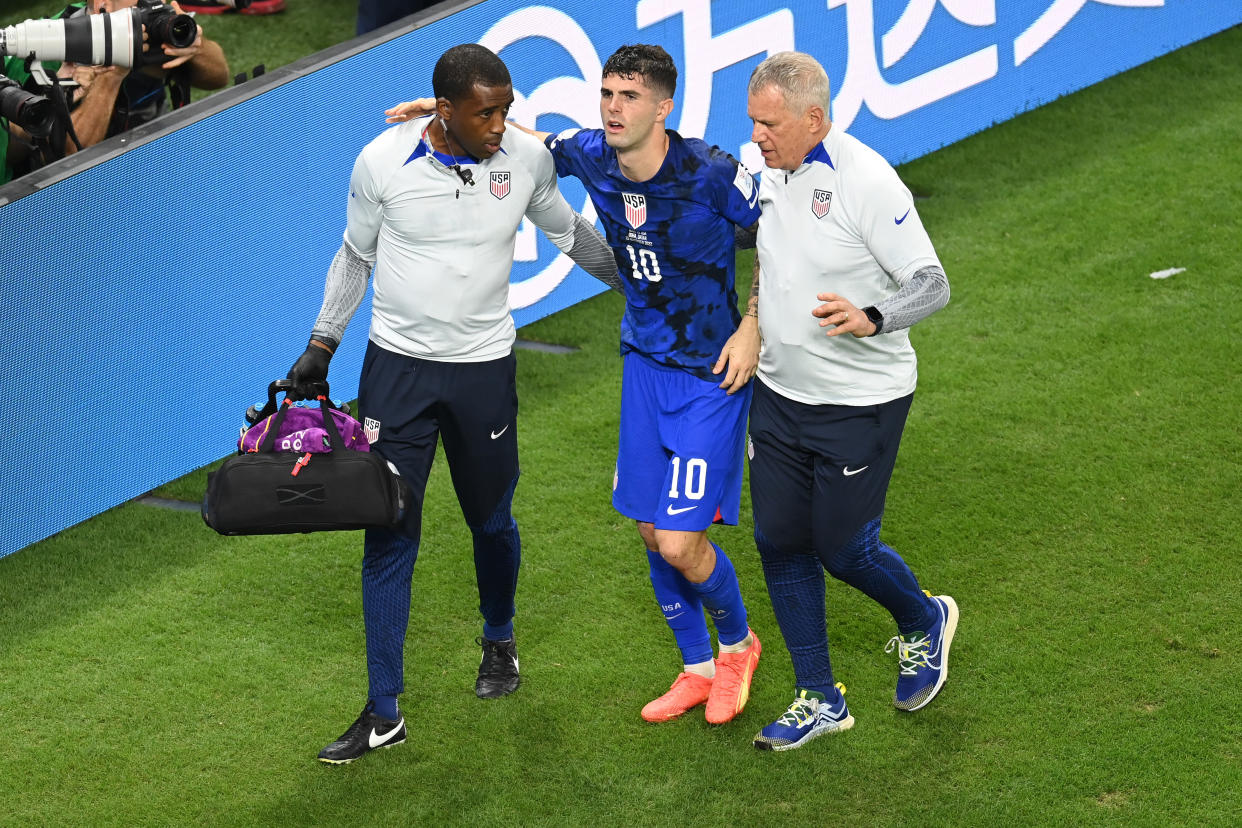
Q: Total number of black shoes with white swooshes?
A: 2